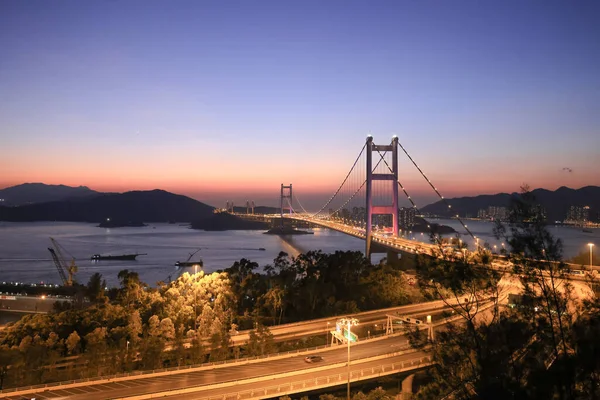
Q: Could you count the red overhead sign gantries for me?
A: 0